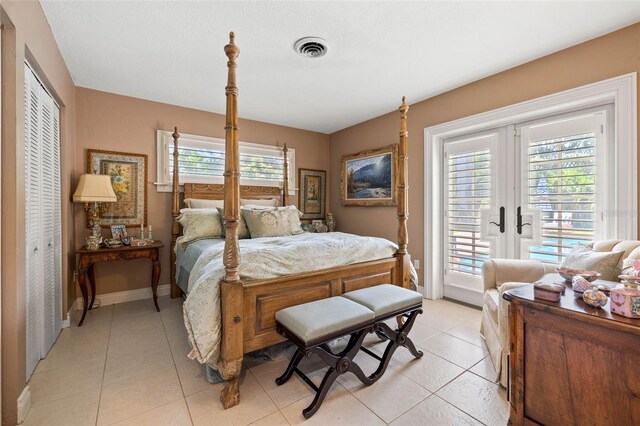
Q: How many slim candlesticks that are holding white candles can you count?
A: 2